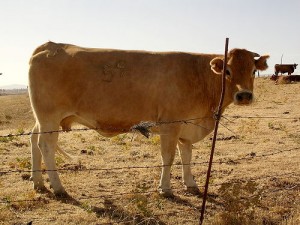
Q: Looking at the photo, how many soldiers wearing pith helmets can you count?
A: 0